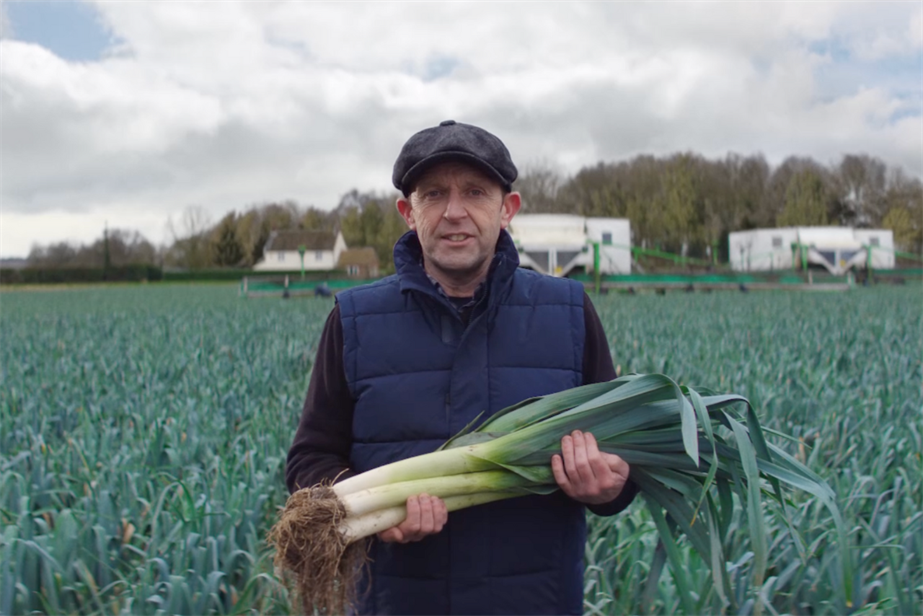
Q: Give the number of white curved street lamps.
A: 0